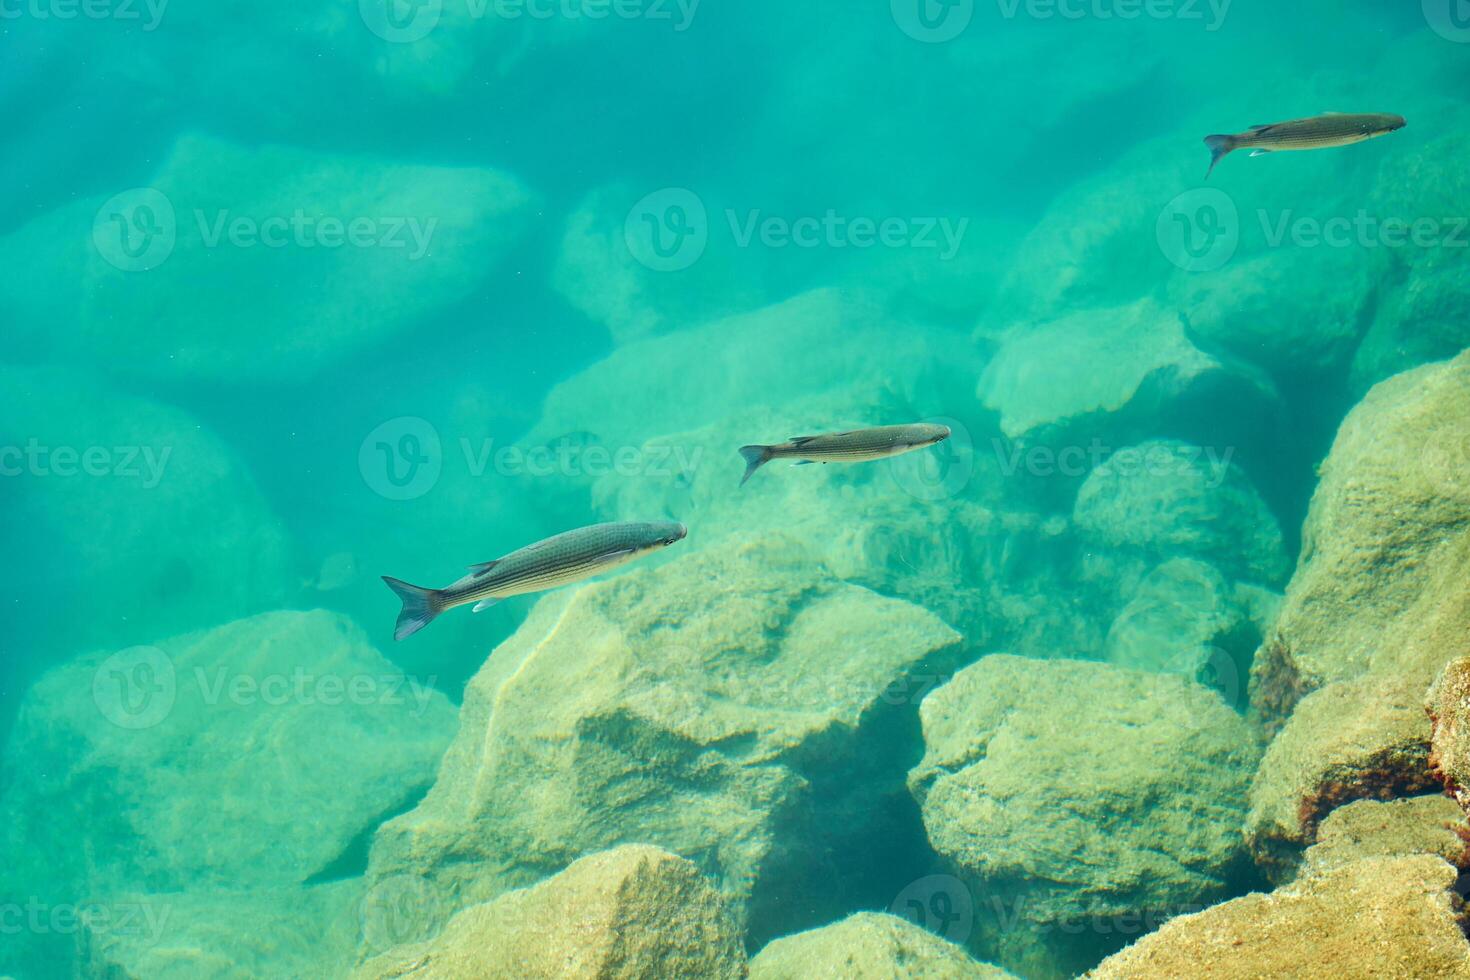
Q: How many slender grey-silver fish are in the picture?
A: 3